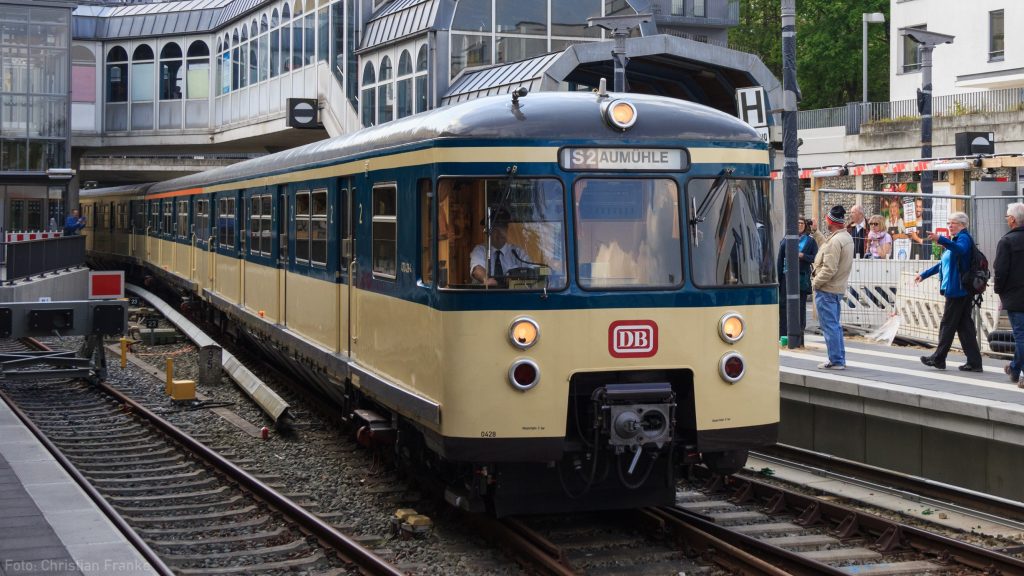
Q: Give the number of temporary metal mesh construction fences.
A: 2